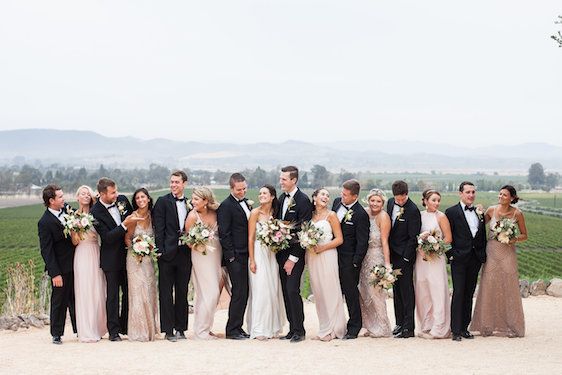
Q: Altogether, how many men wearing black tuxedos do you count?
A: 8